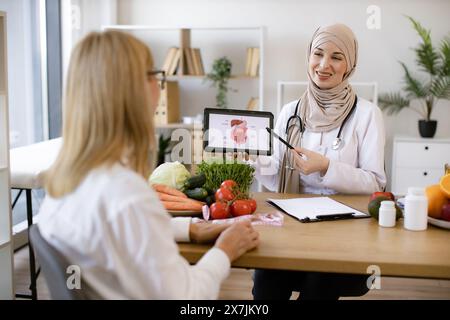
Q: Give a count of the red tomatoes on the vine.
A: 5